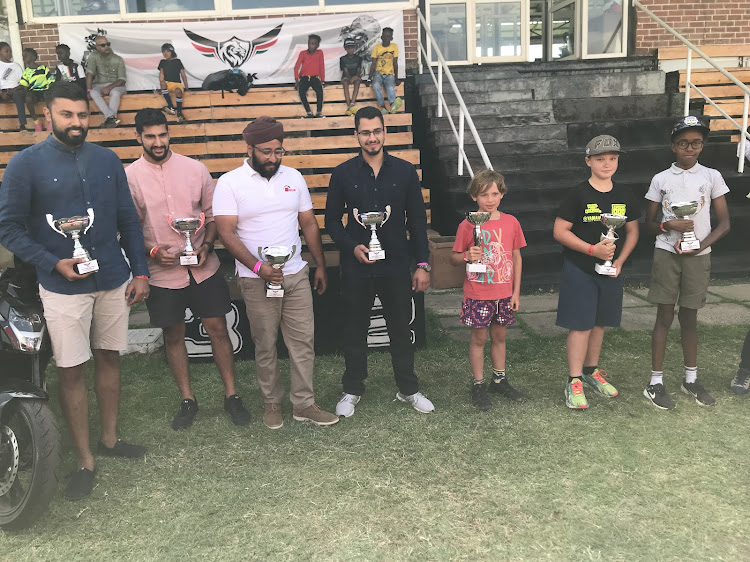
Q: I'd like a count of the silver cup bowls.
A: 7